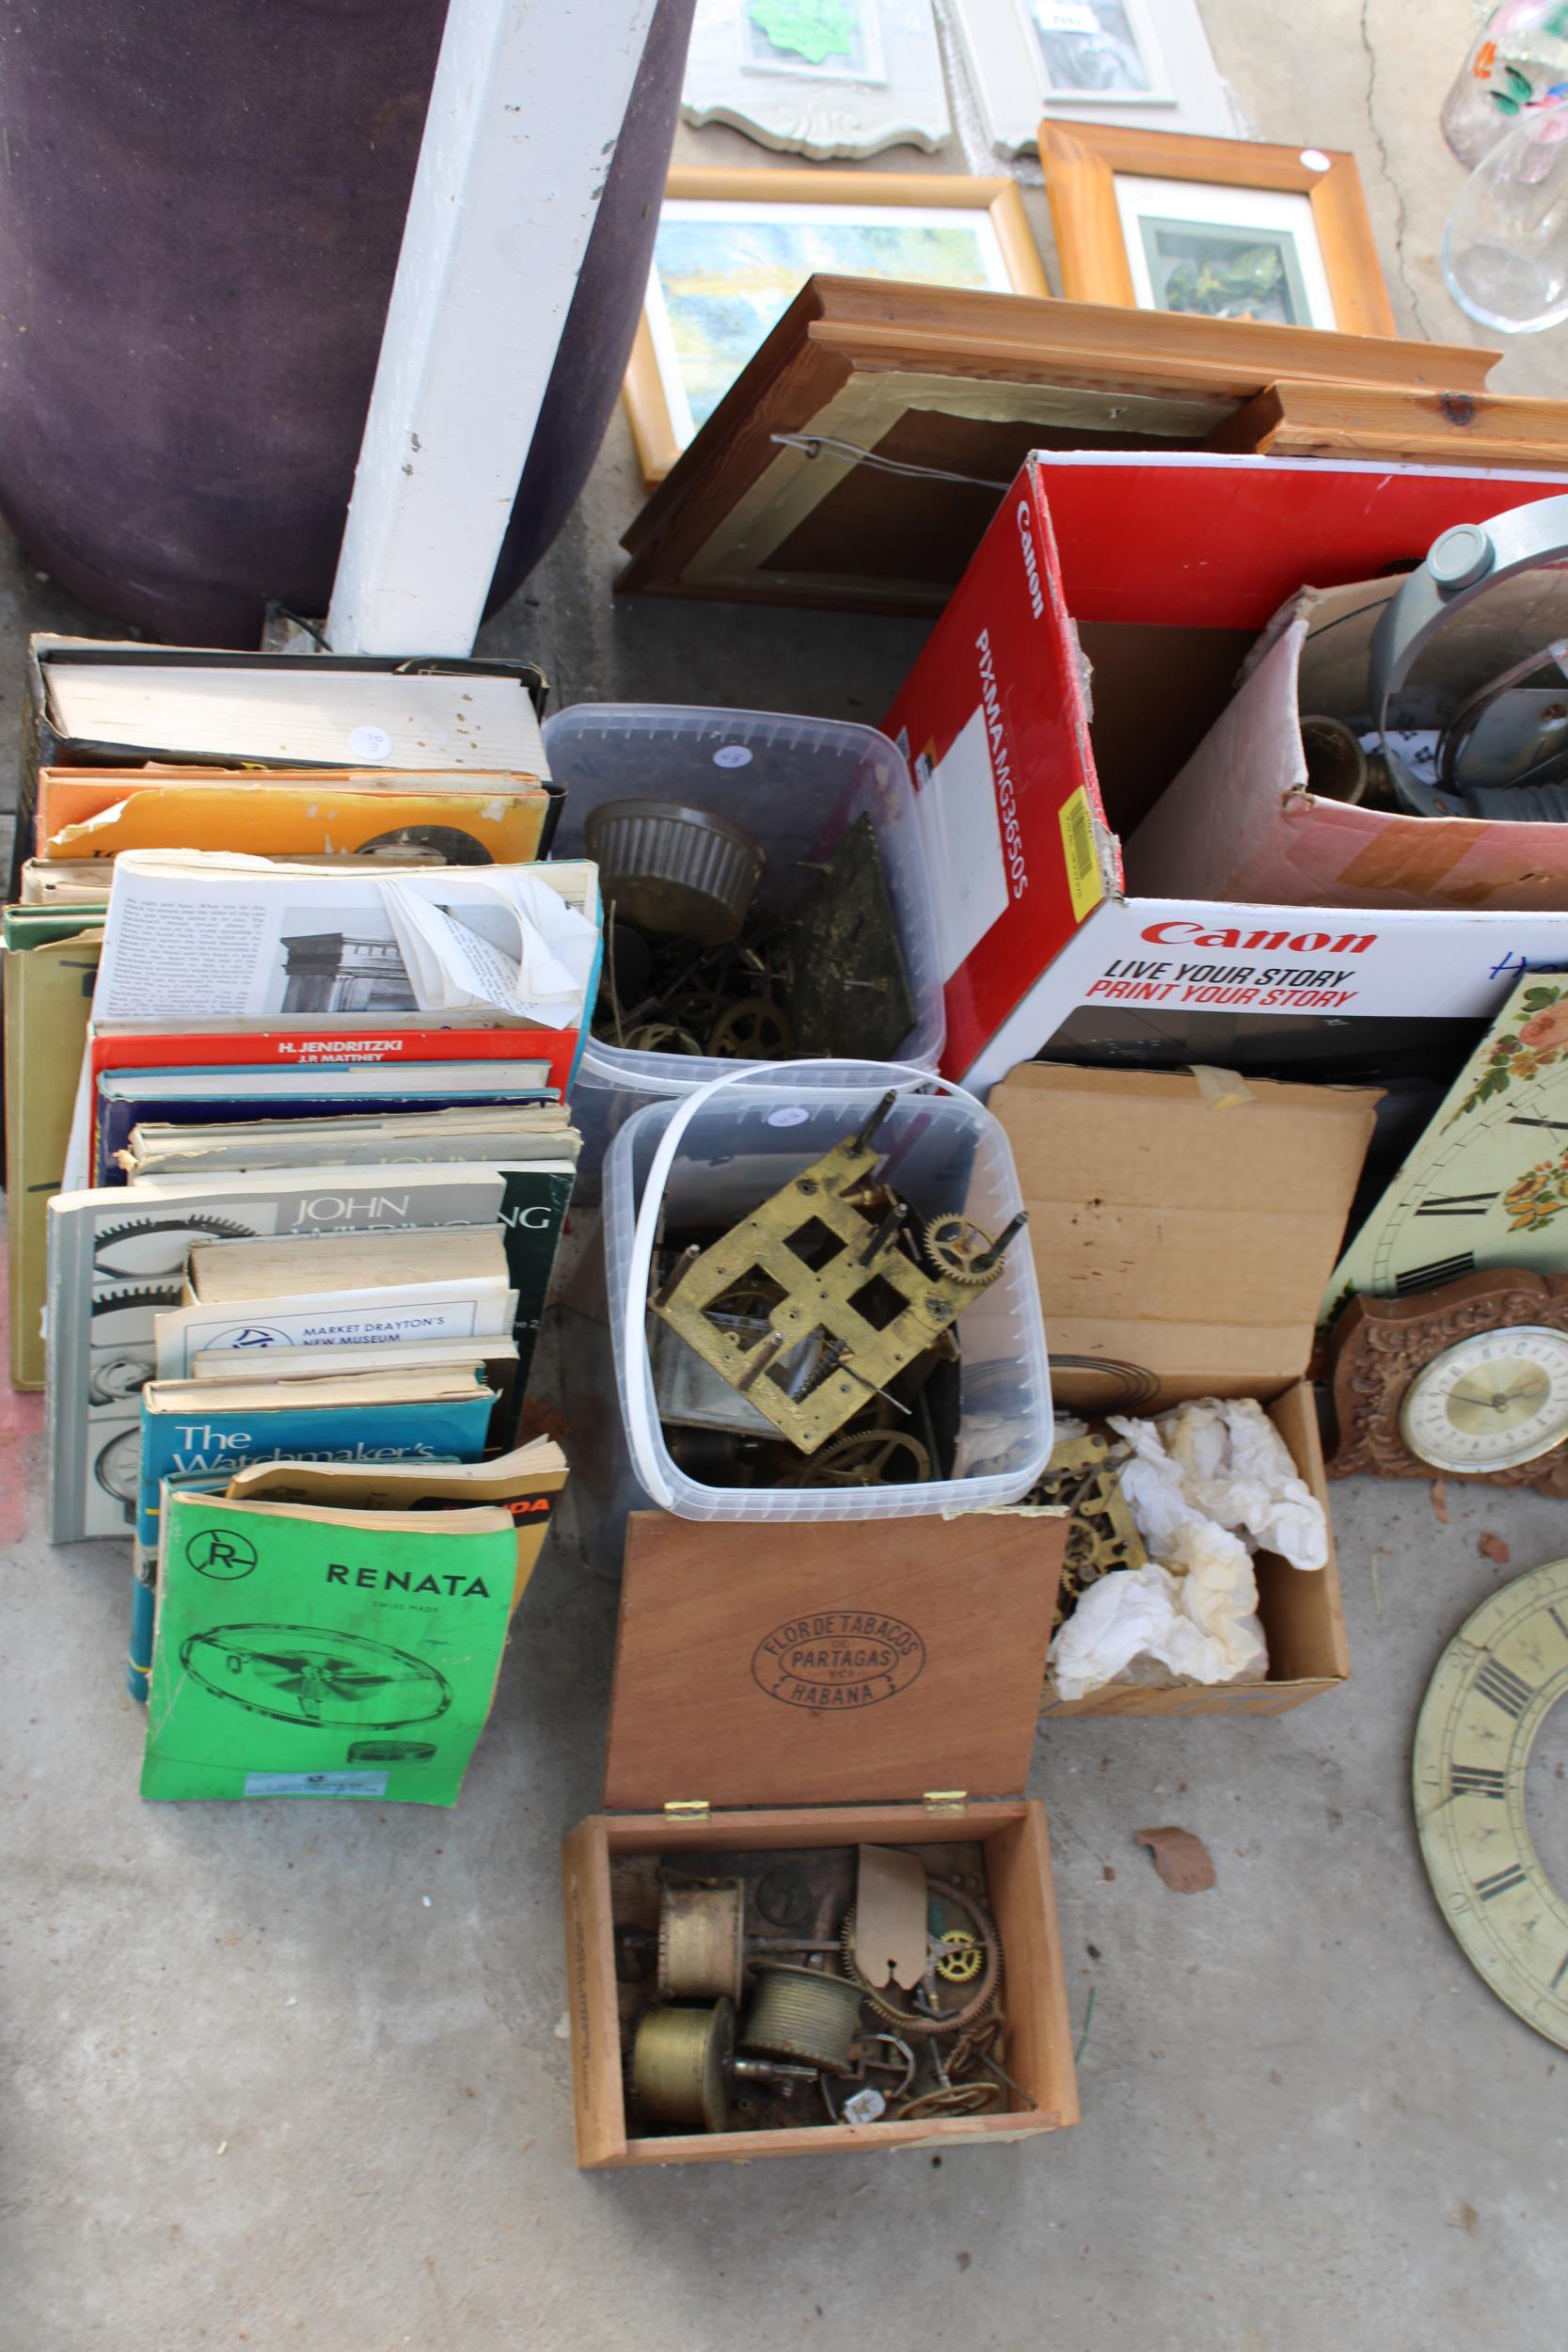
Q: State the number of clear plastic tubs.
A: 2